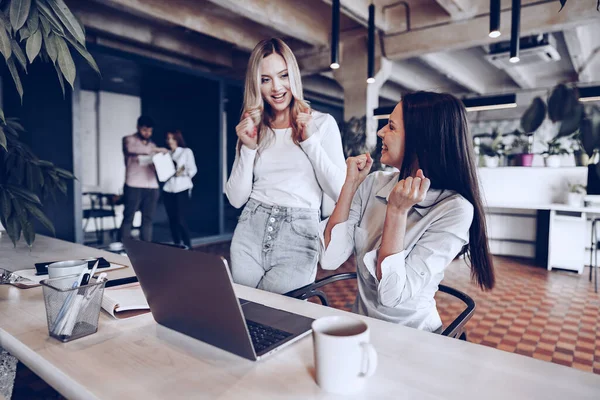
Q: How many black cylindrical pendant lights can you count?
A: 4